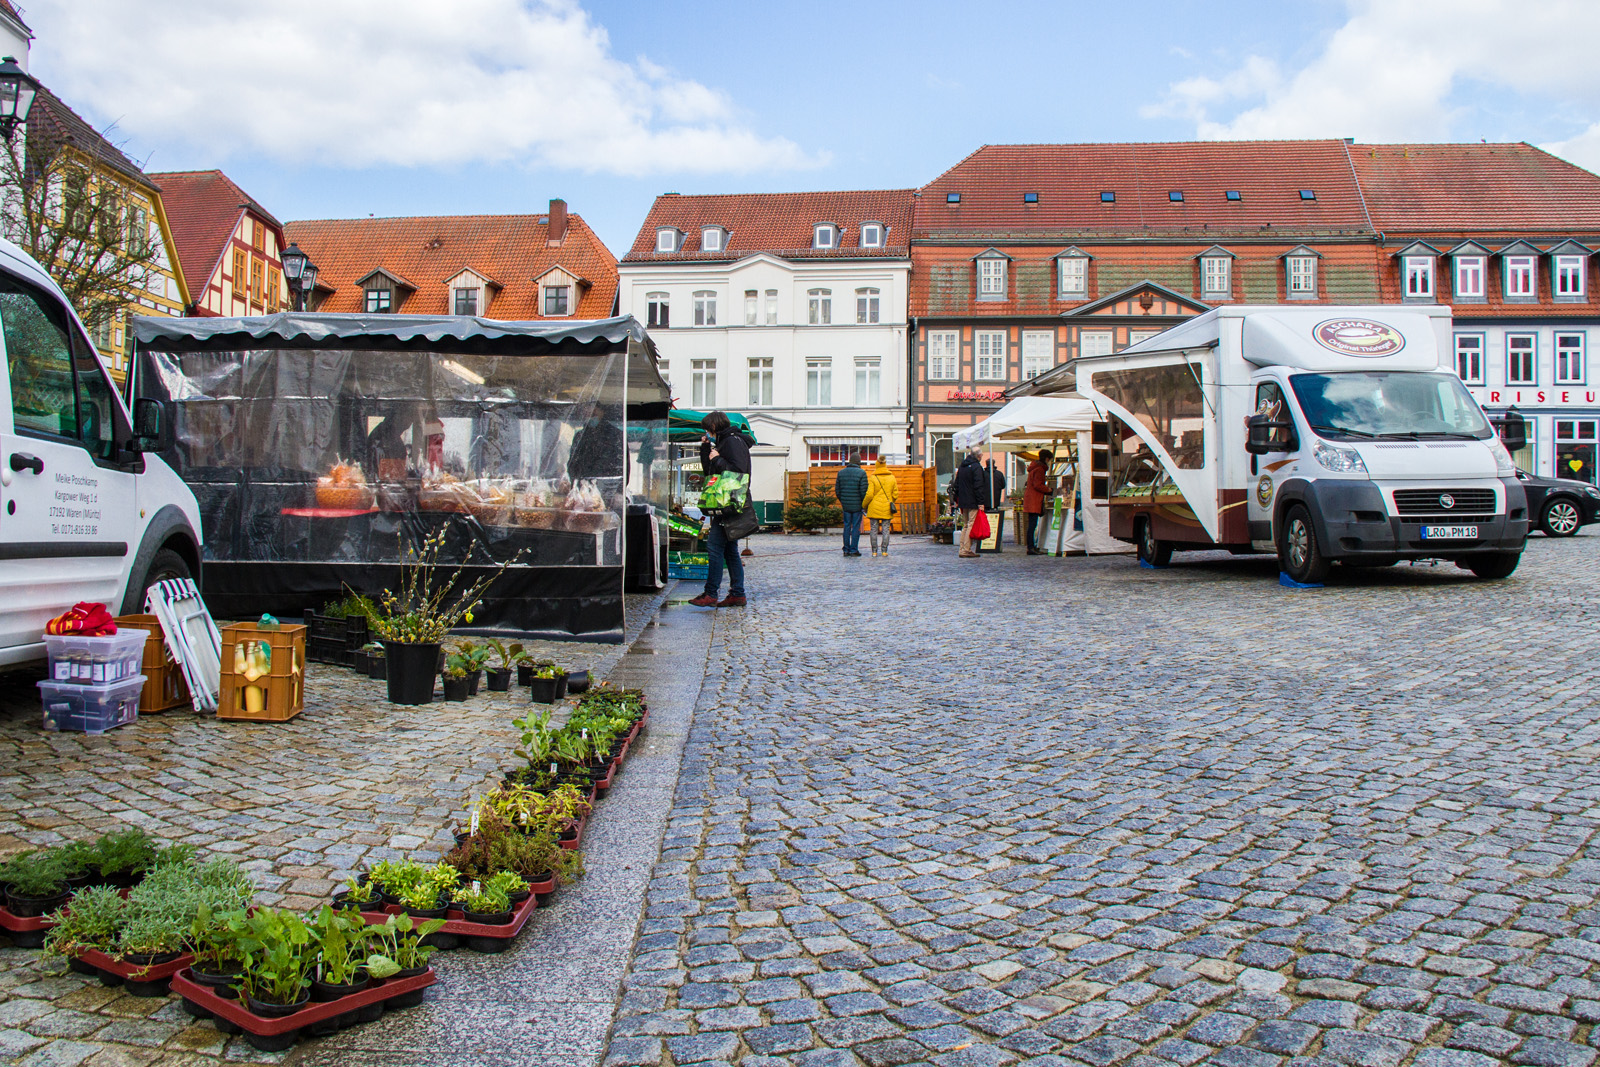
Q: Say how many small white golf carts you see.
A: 0